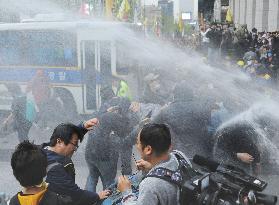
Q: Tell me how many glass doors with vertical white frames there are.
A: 2